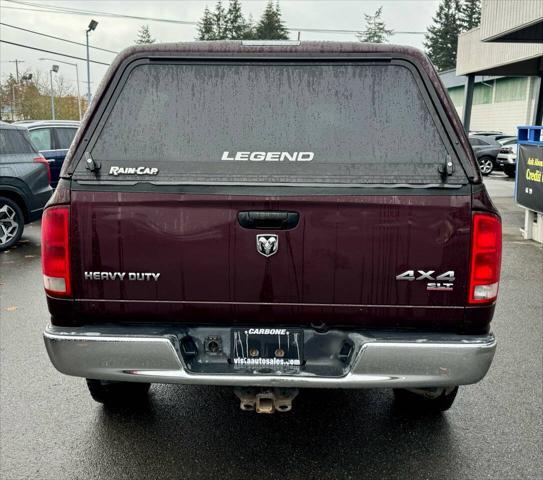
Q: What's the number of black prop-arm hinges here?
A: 2